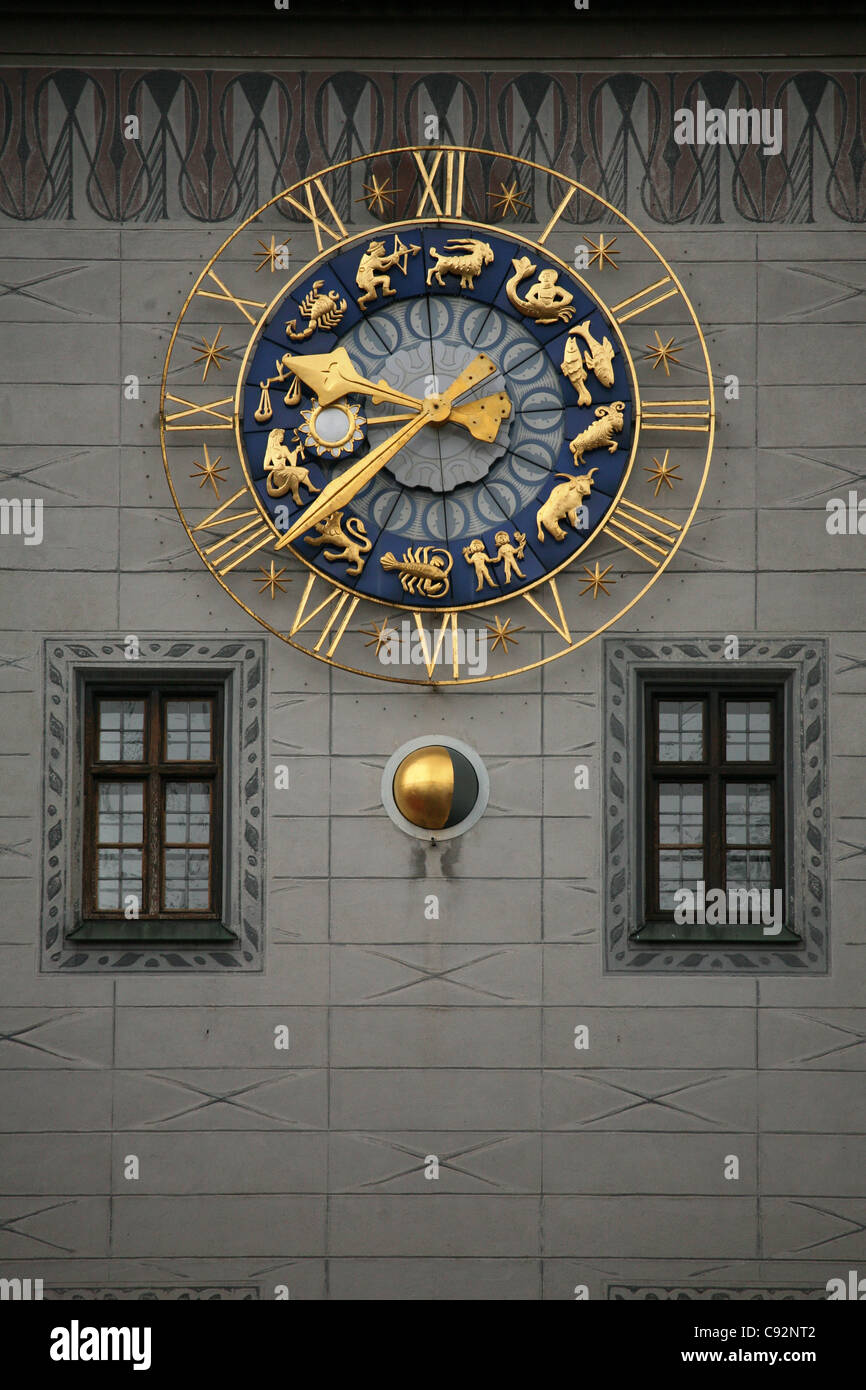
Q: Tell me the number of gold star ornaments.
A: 12